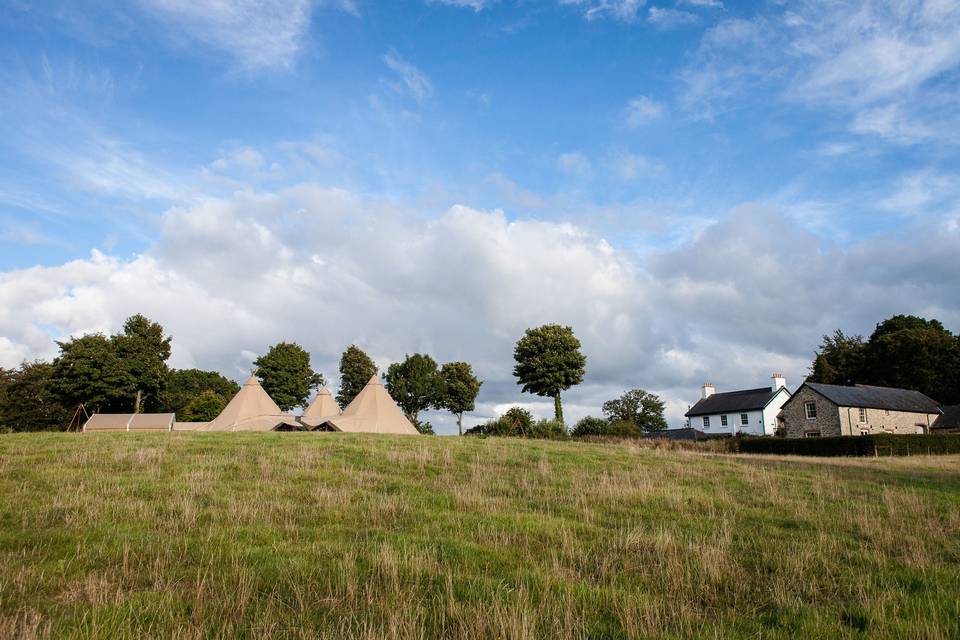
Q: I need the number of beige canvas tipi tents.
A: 3